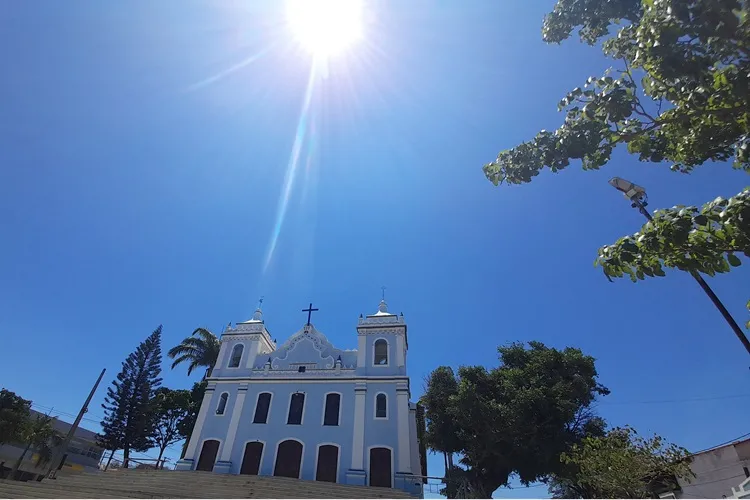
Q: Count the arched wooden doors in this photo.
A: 5